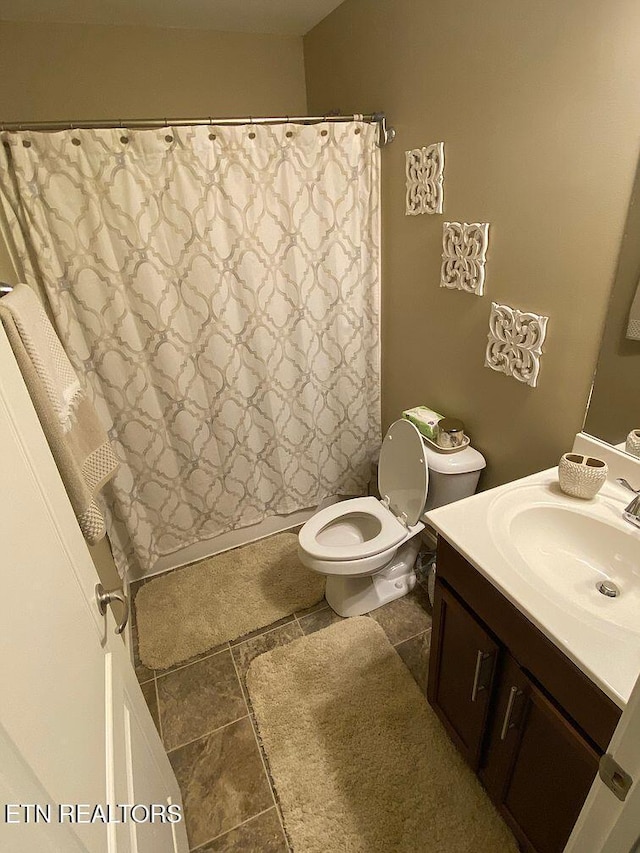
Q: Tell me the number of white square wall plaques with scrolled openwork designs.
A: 3